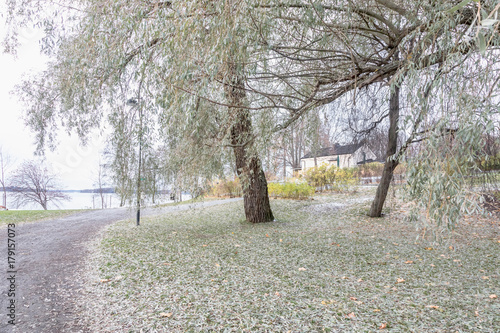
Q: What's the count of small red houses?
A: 0